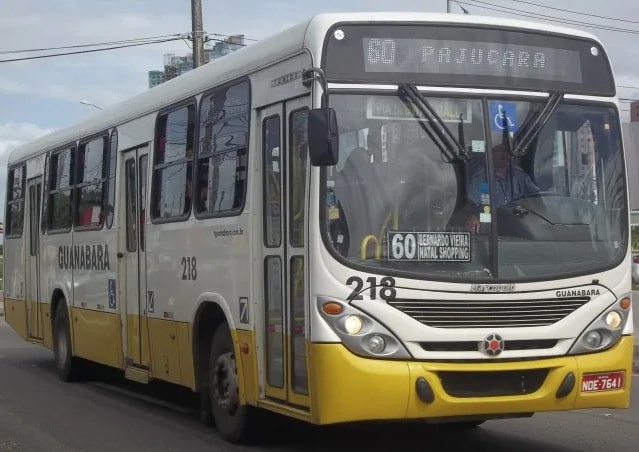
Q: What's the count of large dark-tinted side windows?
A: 5